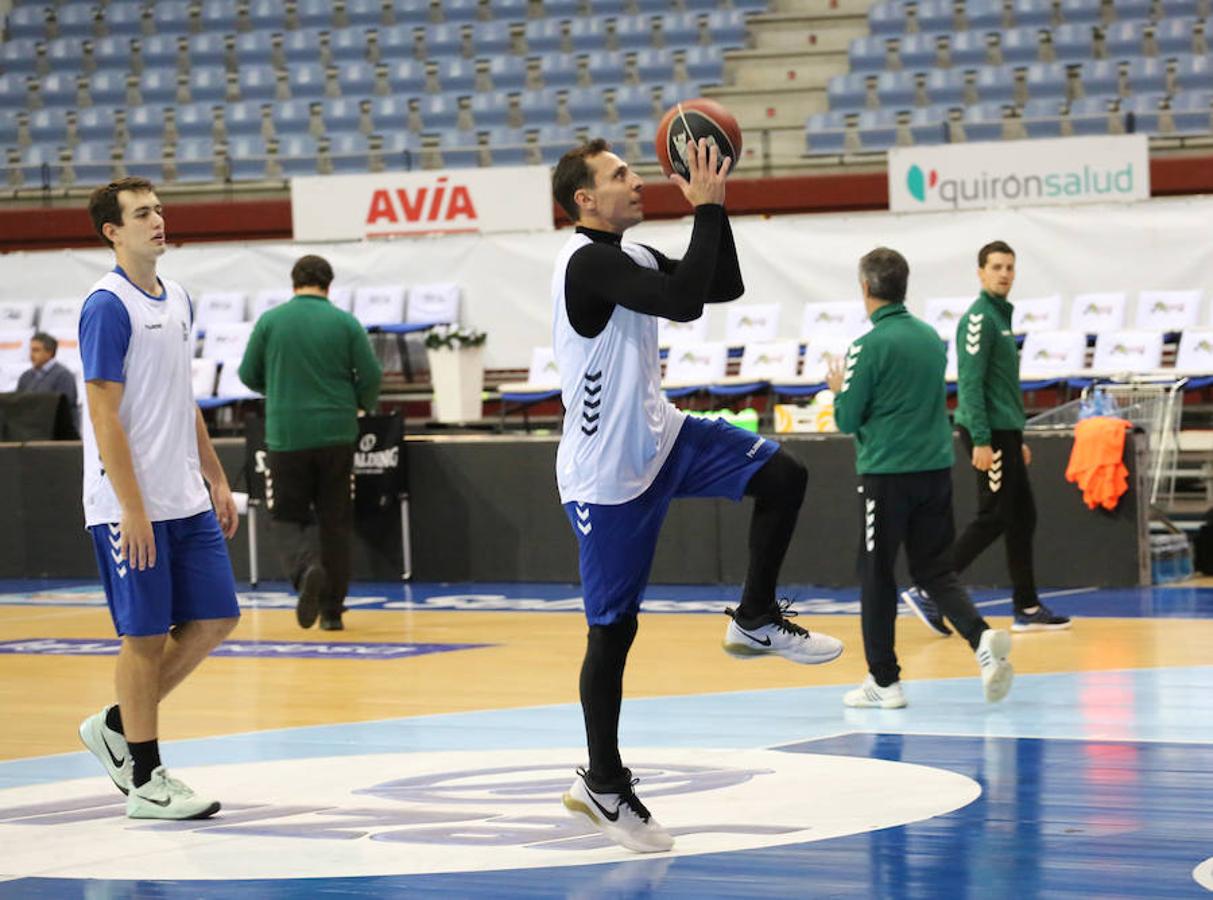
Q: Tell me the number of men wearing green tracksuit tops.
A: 3